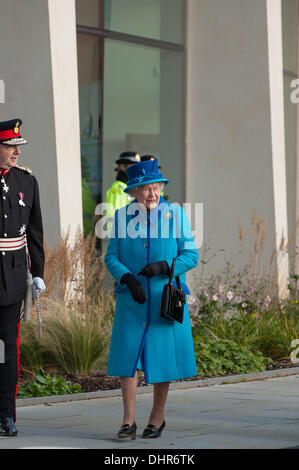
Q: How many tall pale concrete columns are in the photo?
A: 2